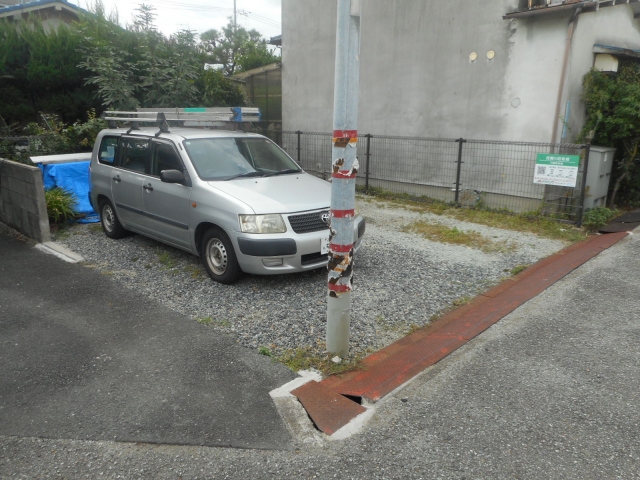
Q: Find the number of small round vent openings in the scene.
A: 2